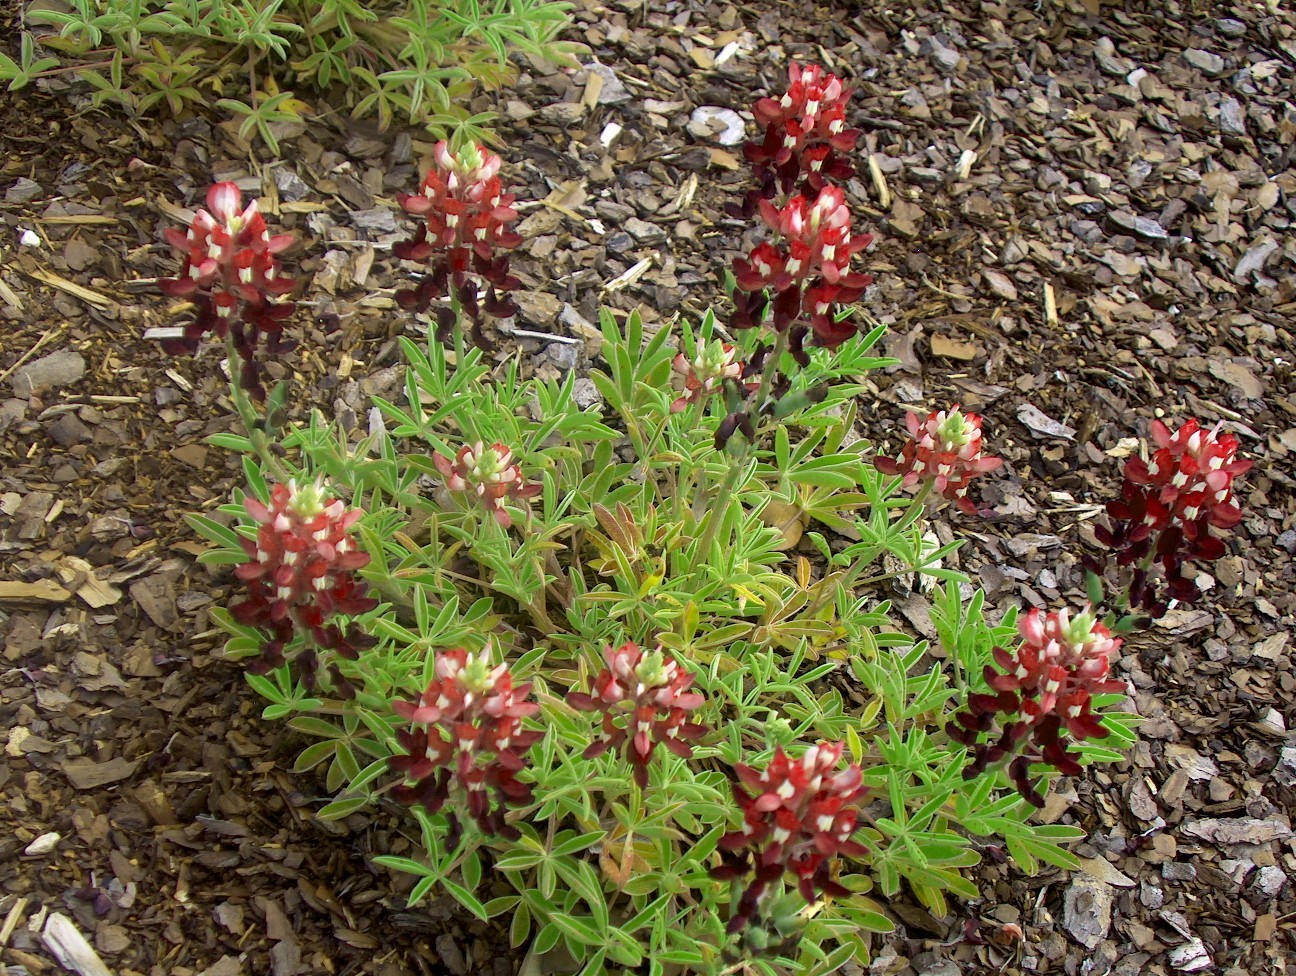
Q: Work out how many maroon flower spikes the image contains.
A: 13